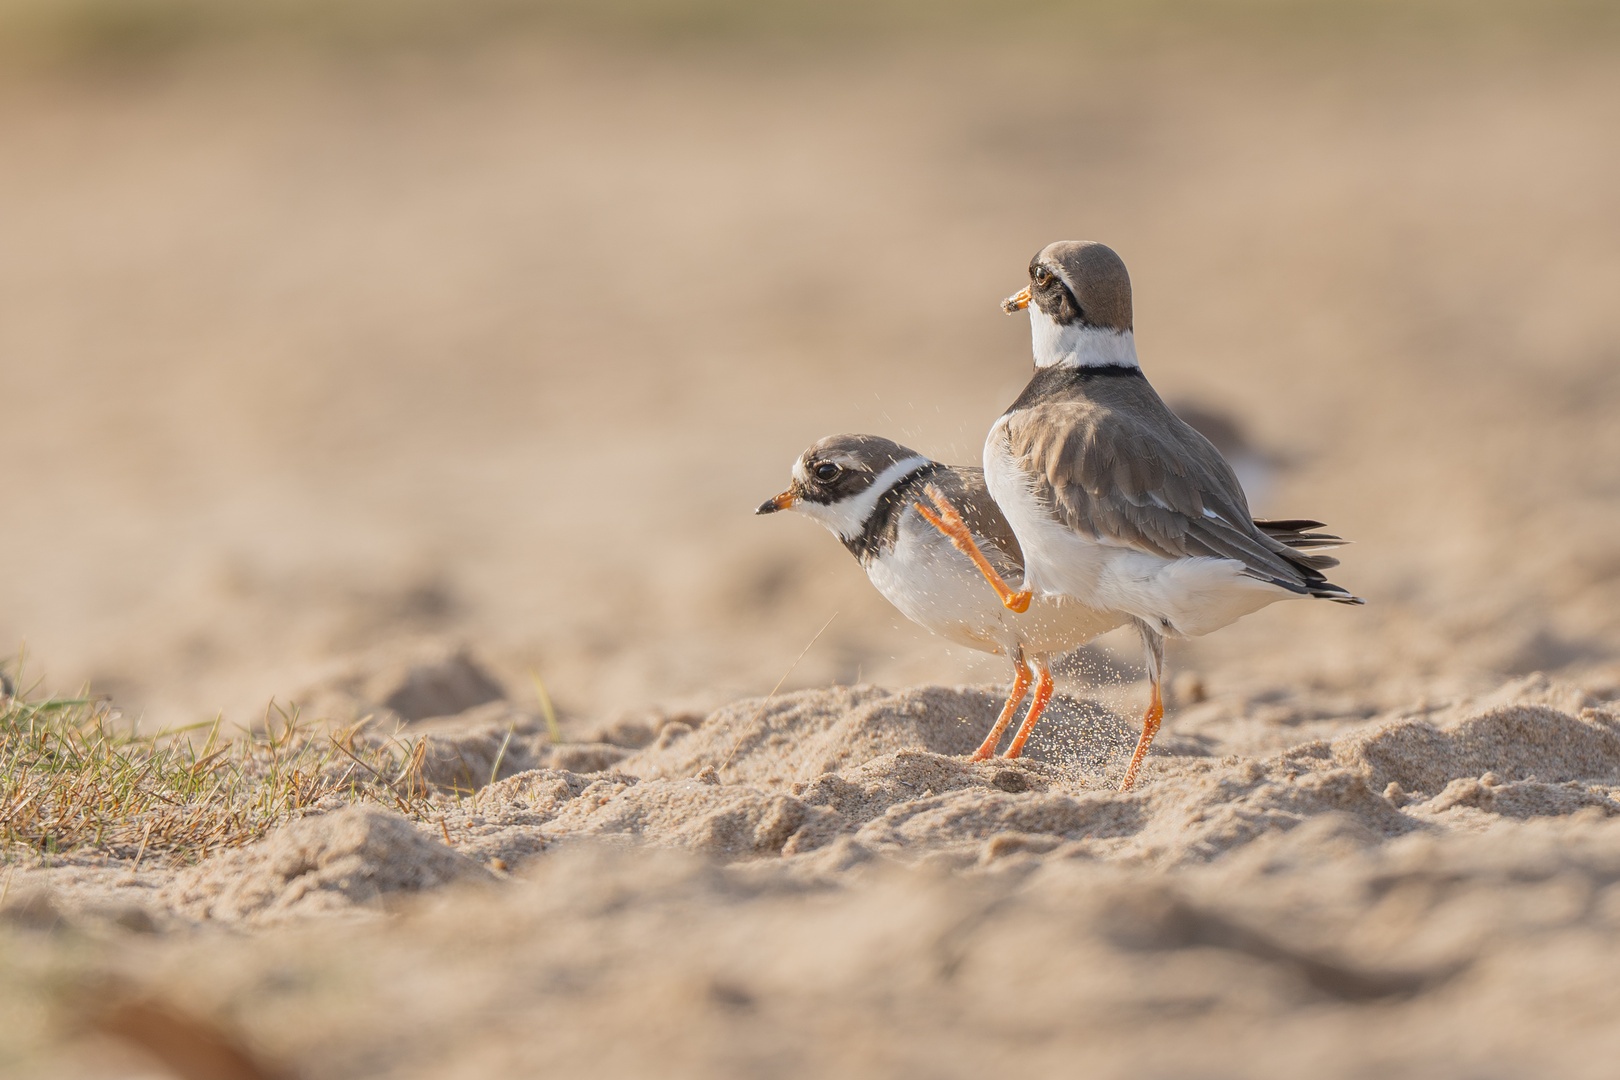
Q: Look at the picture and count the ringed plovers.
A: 2